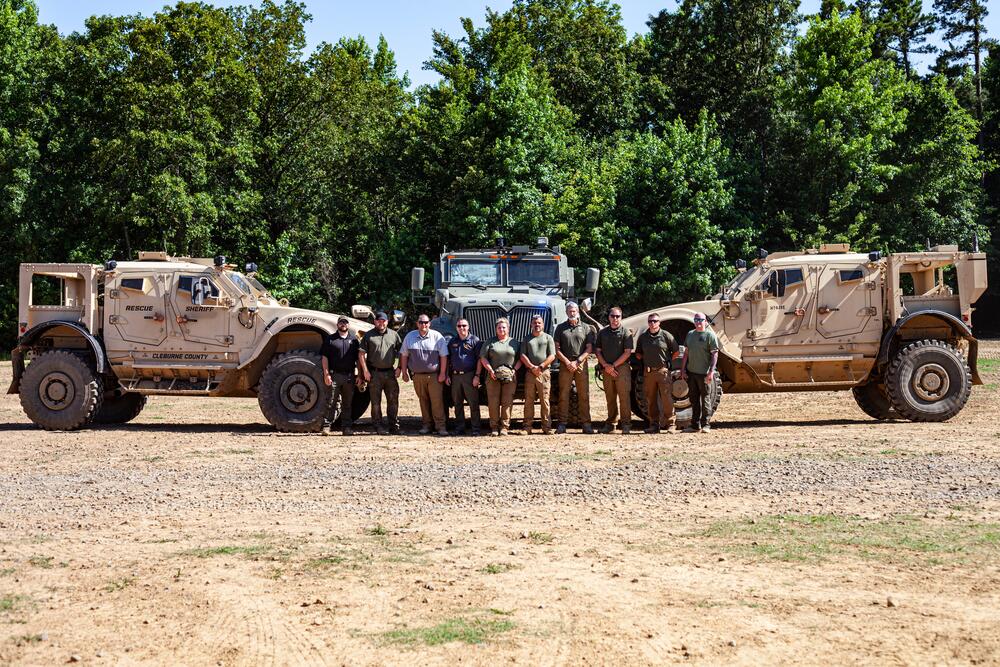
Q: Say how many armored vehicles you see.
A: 3